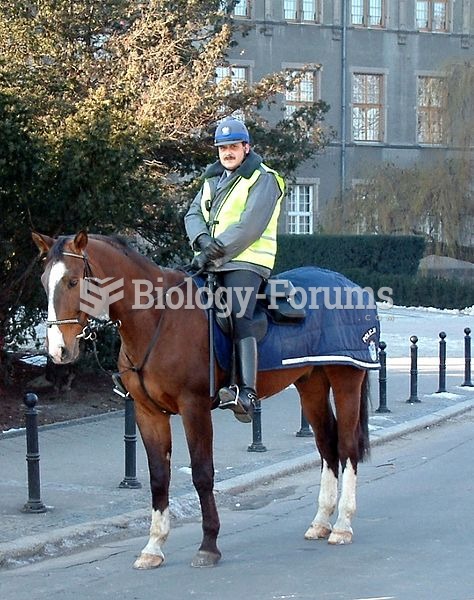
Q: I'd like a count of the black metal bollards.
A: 8